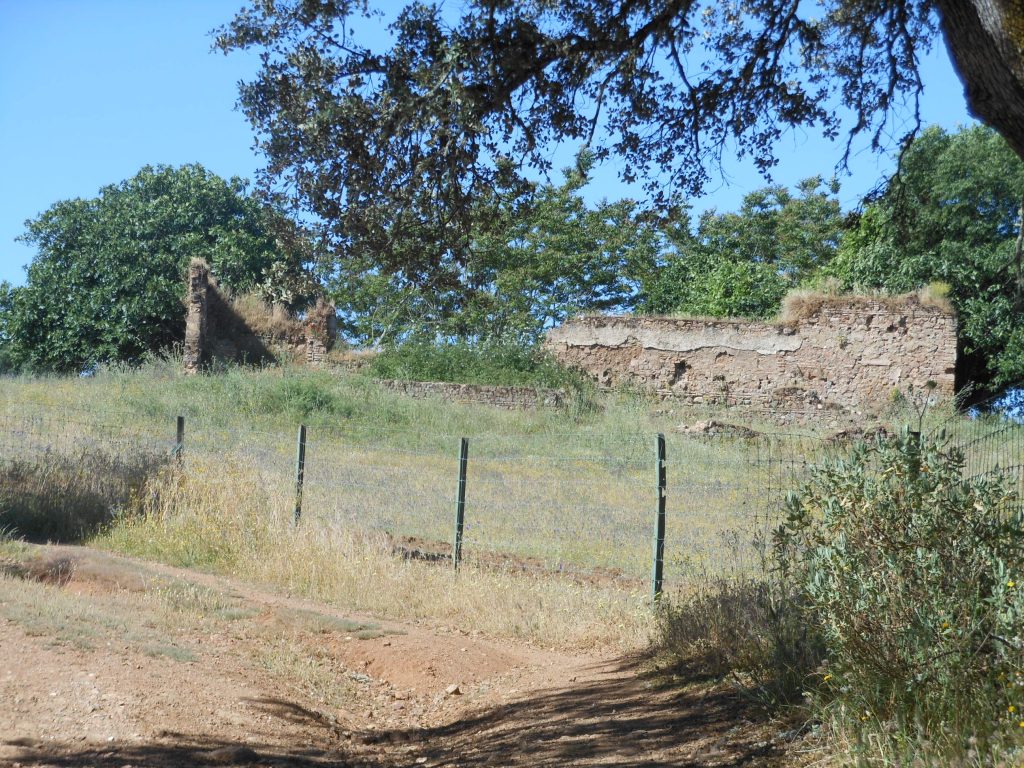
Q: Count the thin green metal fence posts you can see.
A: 4